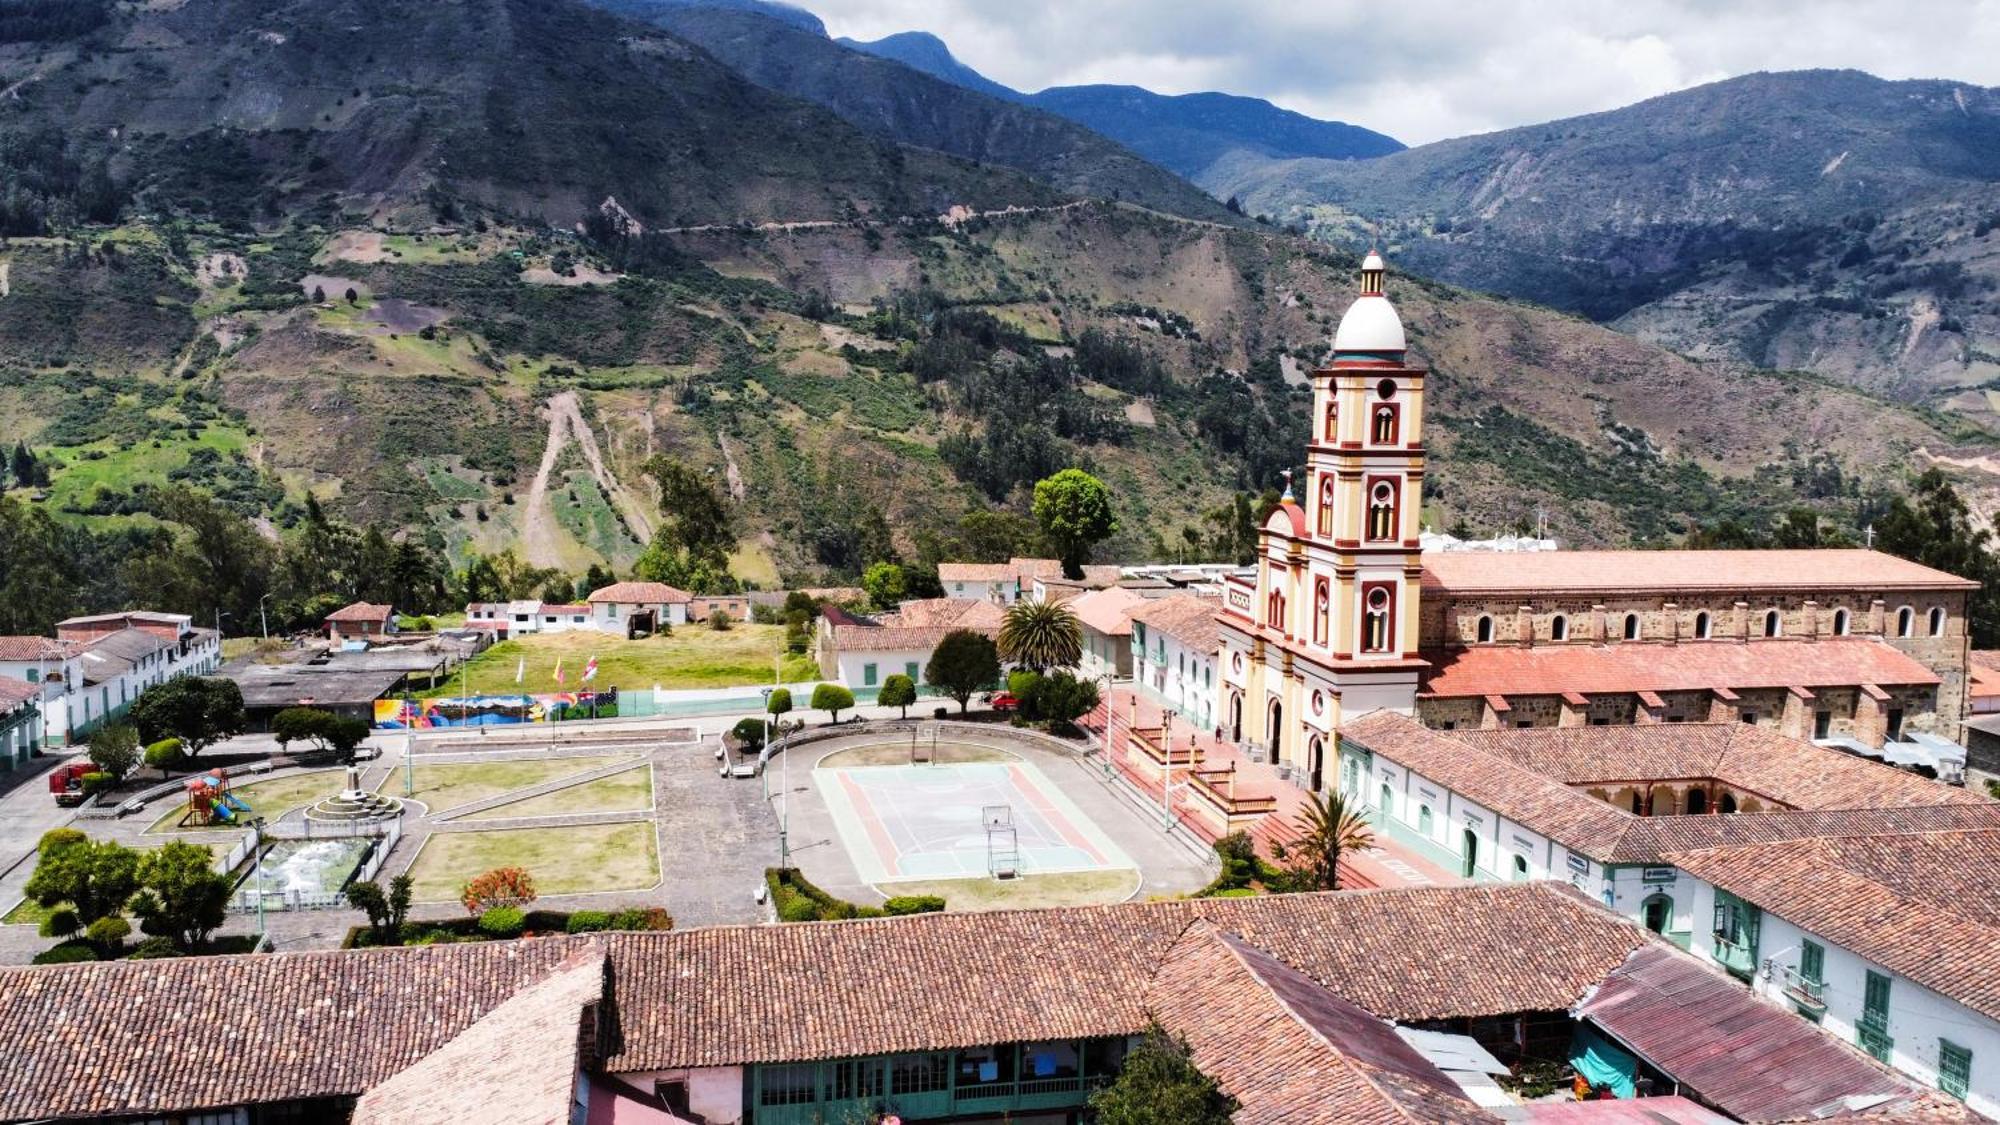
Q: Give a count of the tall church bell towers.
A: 1